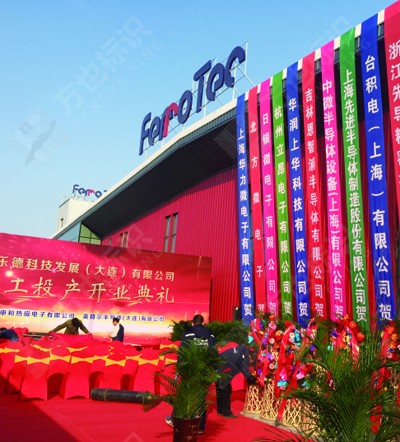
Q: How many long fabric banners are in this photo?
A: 10